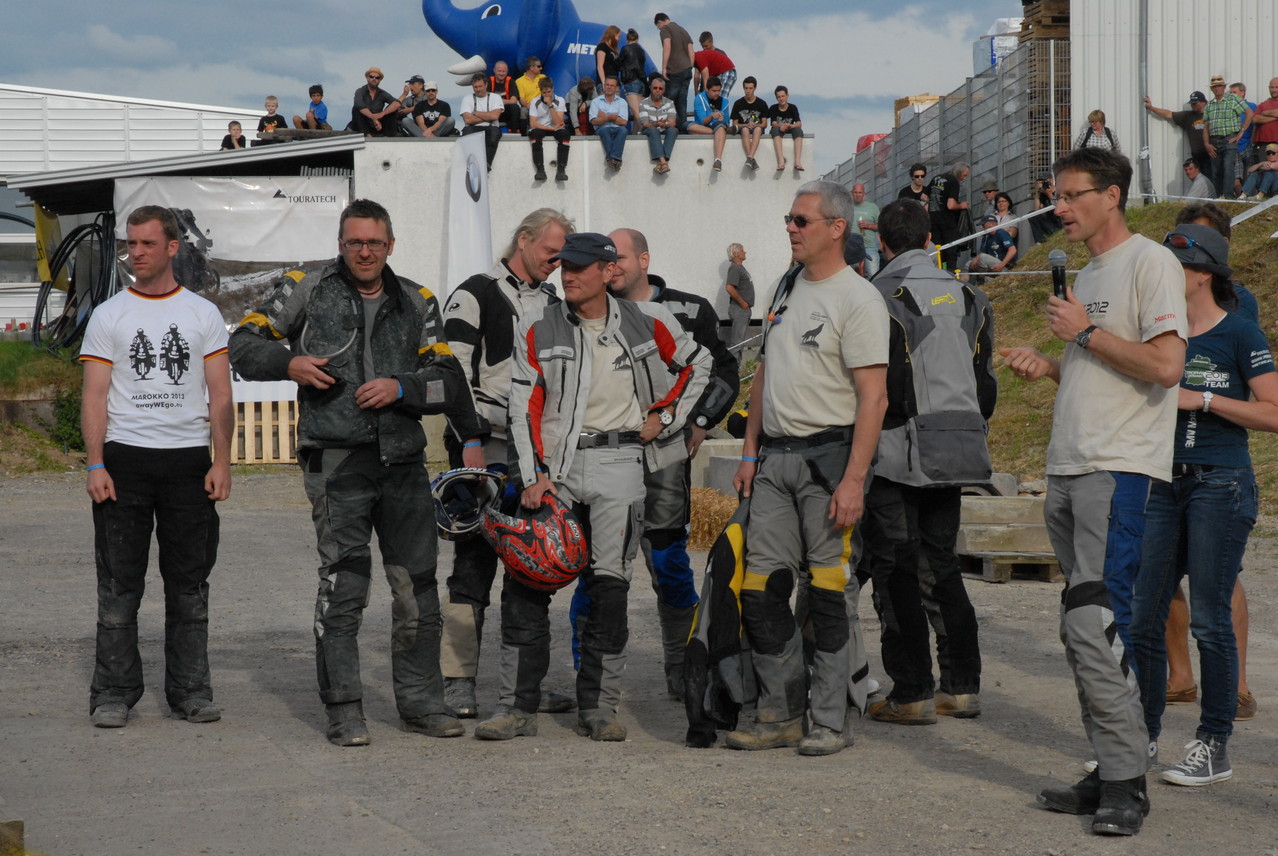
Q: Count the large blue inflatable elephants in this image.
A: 1